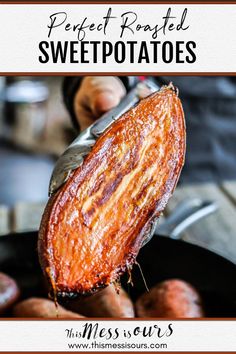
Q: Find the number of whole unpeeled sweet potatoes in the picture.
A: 4